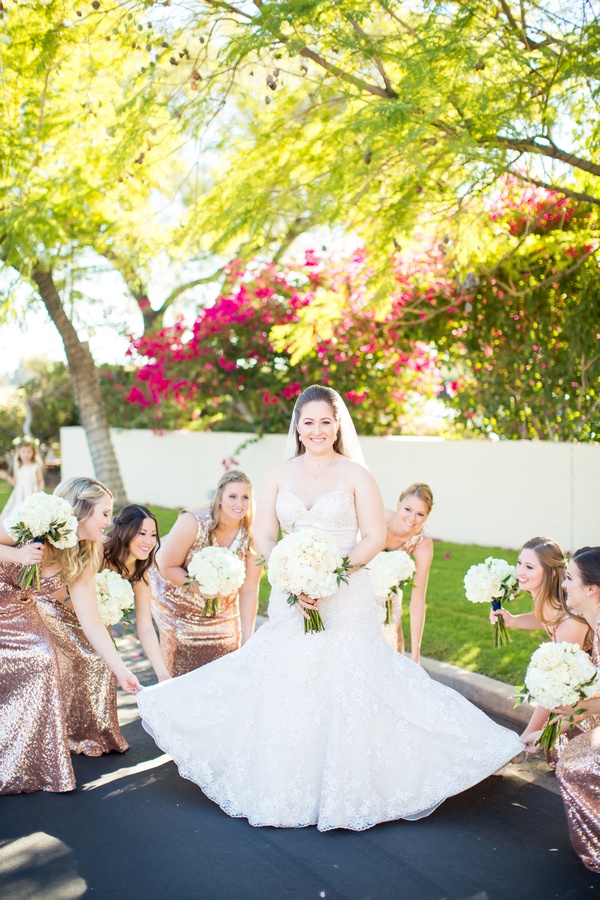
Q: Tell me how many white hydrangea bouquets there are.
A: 7